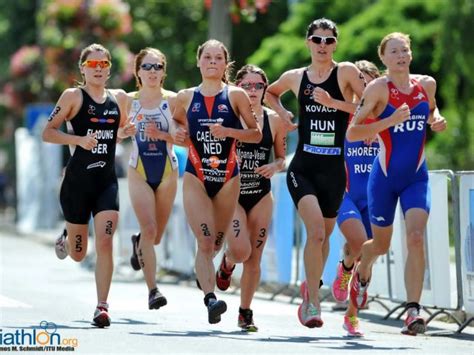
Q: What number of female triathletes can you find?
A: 7